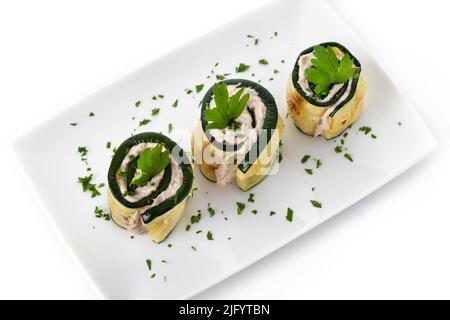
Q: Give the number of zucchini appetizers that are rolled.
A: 3